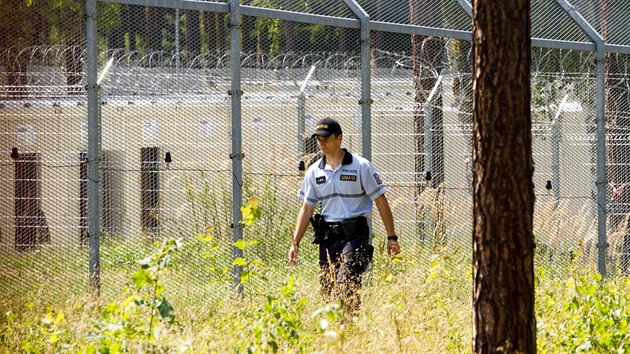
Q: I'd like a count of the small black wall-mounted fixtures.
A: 5